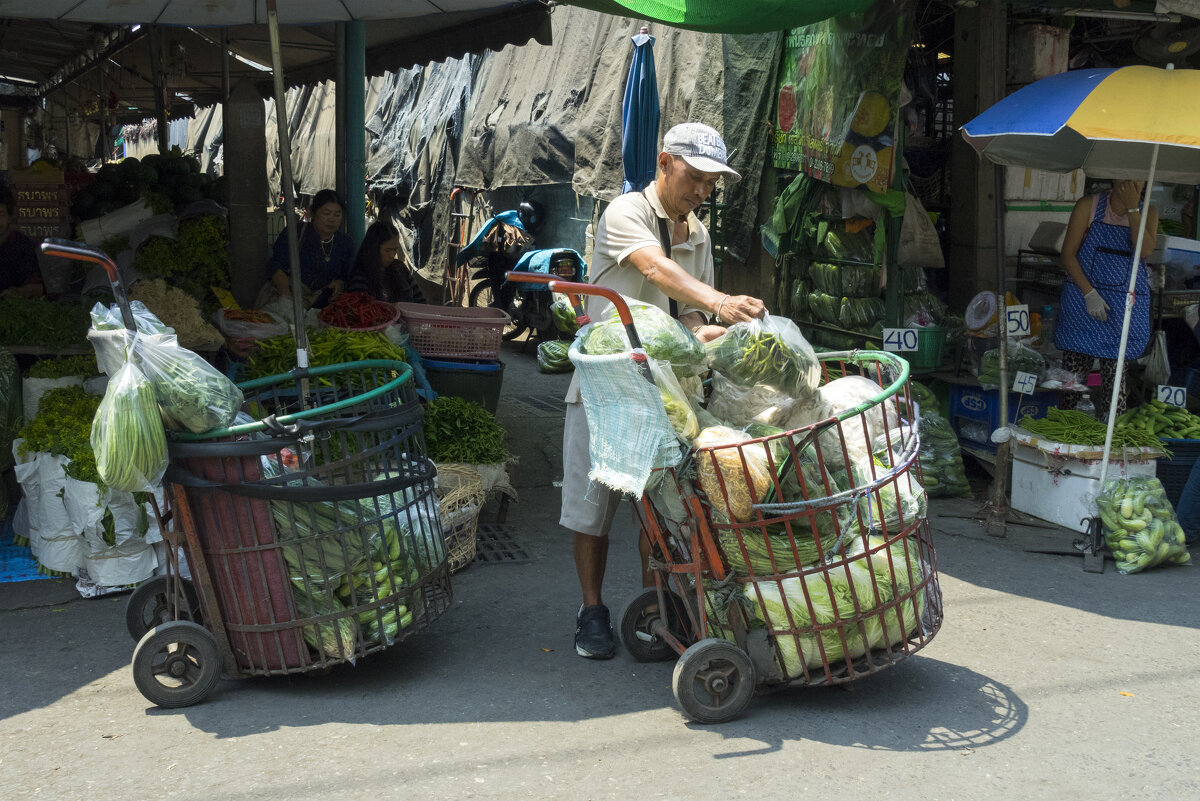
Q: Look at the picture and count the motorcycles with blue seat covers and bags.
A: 1